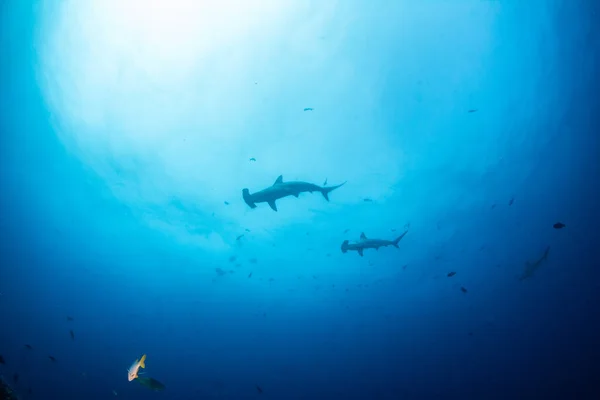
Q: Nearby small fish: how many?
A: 2